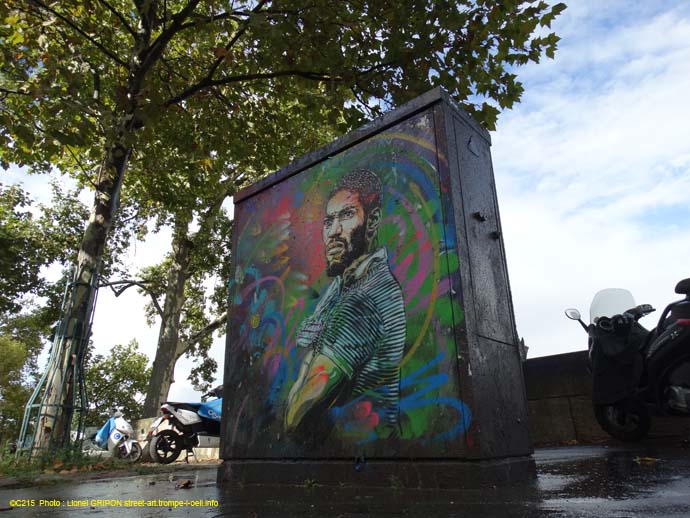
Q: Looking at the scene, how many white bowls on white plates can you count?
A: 0